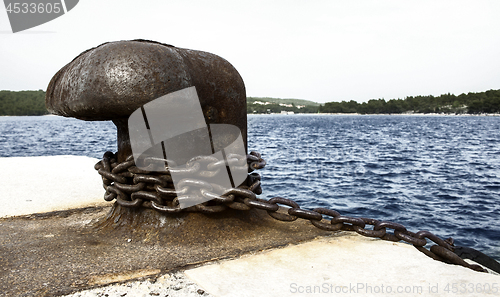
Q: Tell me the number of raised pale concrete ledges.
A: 2